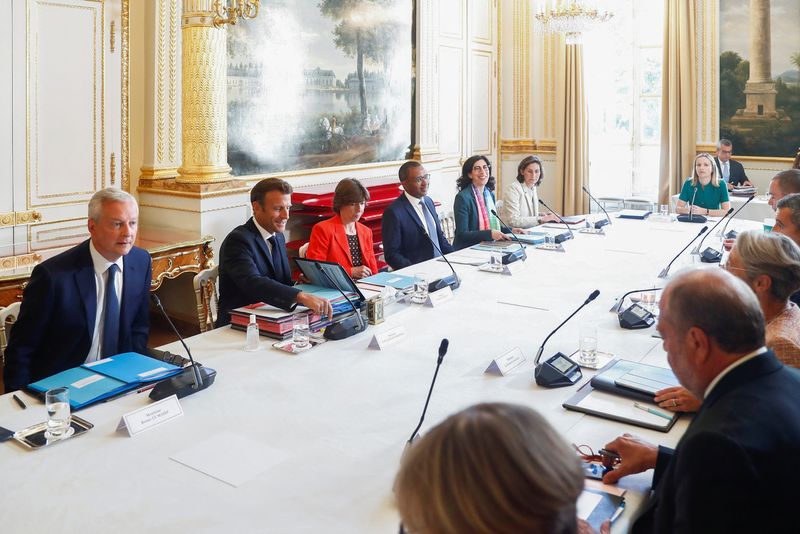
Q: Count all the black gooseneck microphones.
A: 13